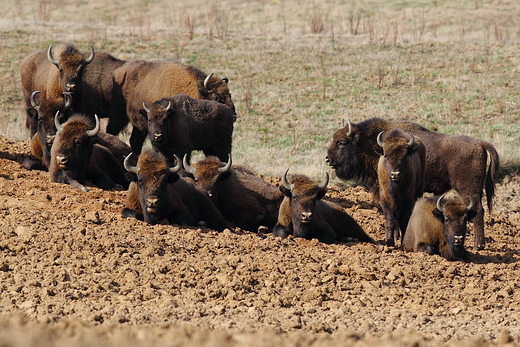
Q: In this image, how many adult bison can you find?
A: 10